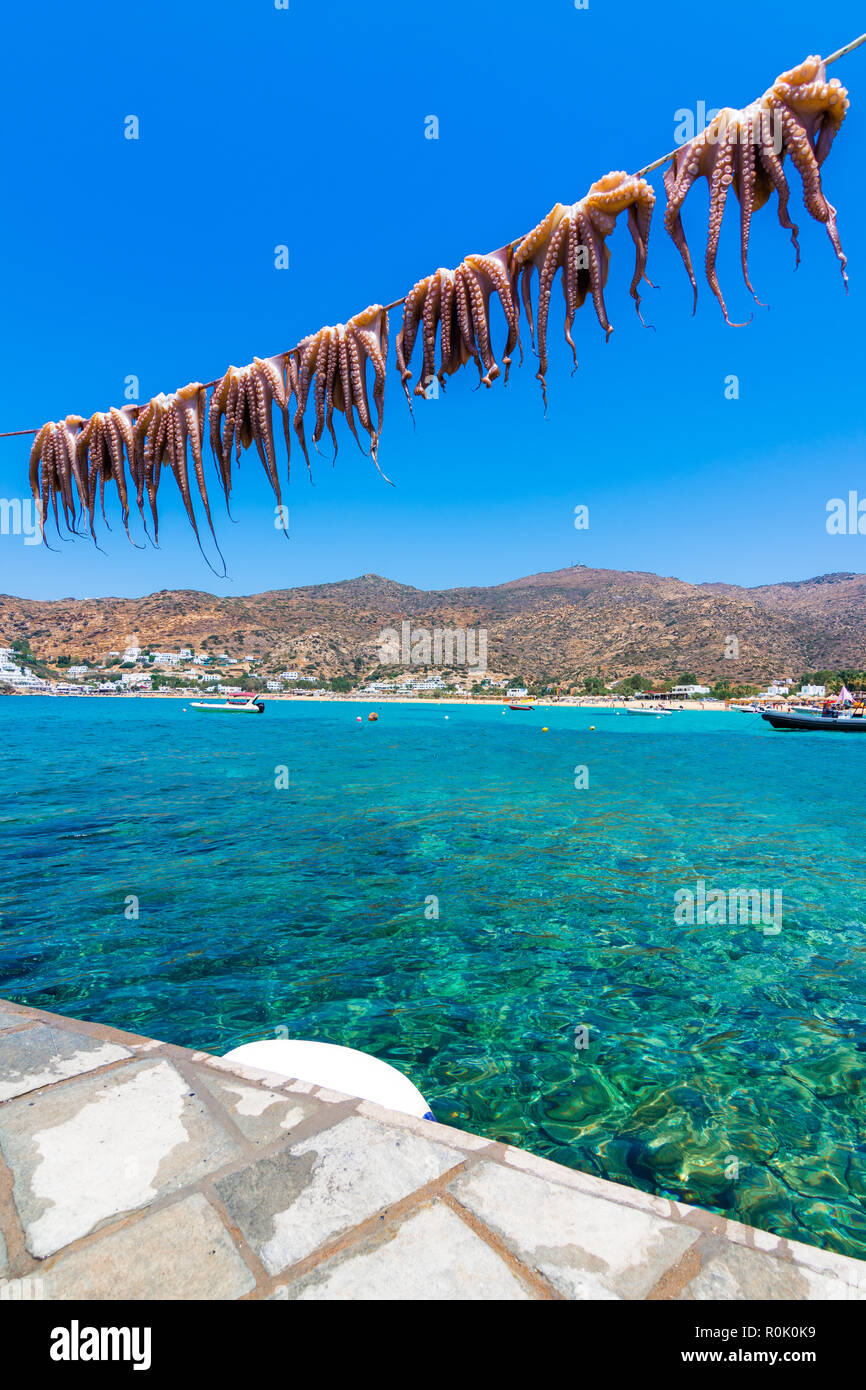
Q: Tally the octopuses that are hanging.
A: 8